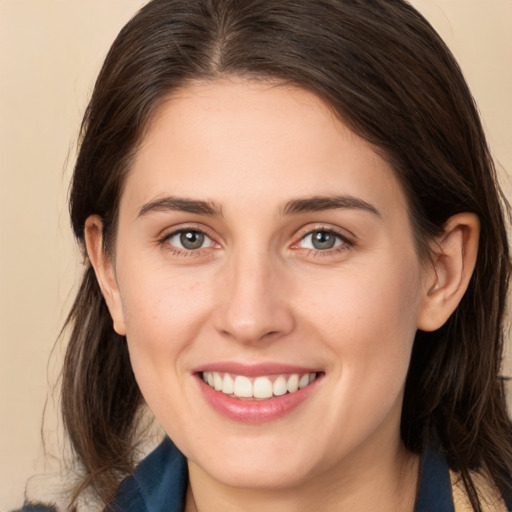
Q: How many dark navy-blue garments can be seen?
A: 1